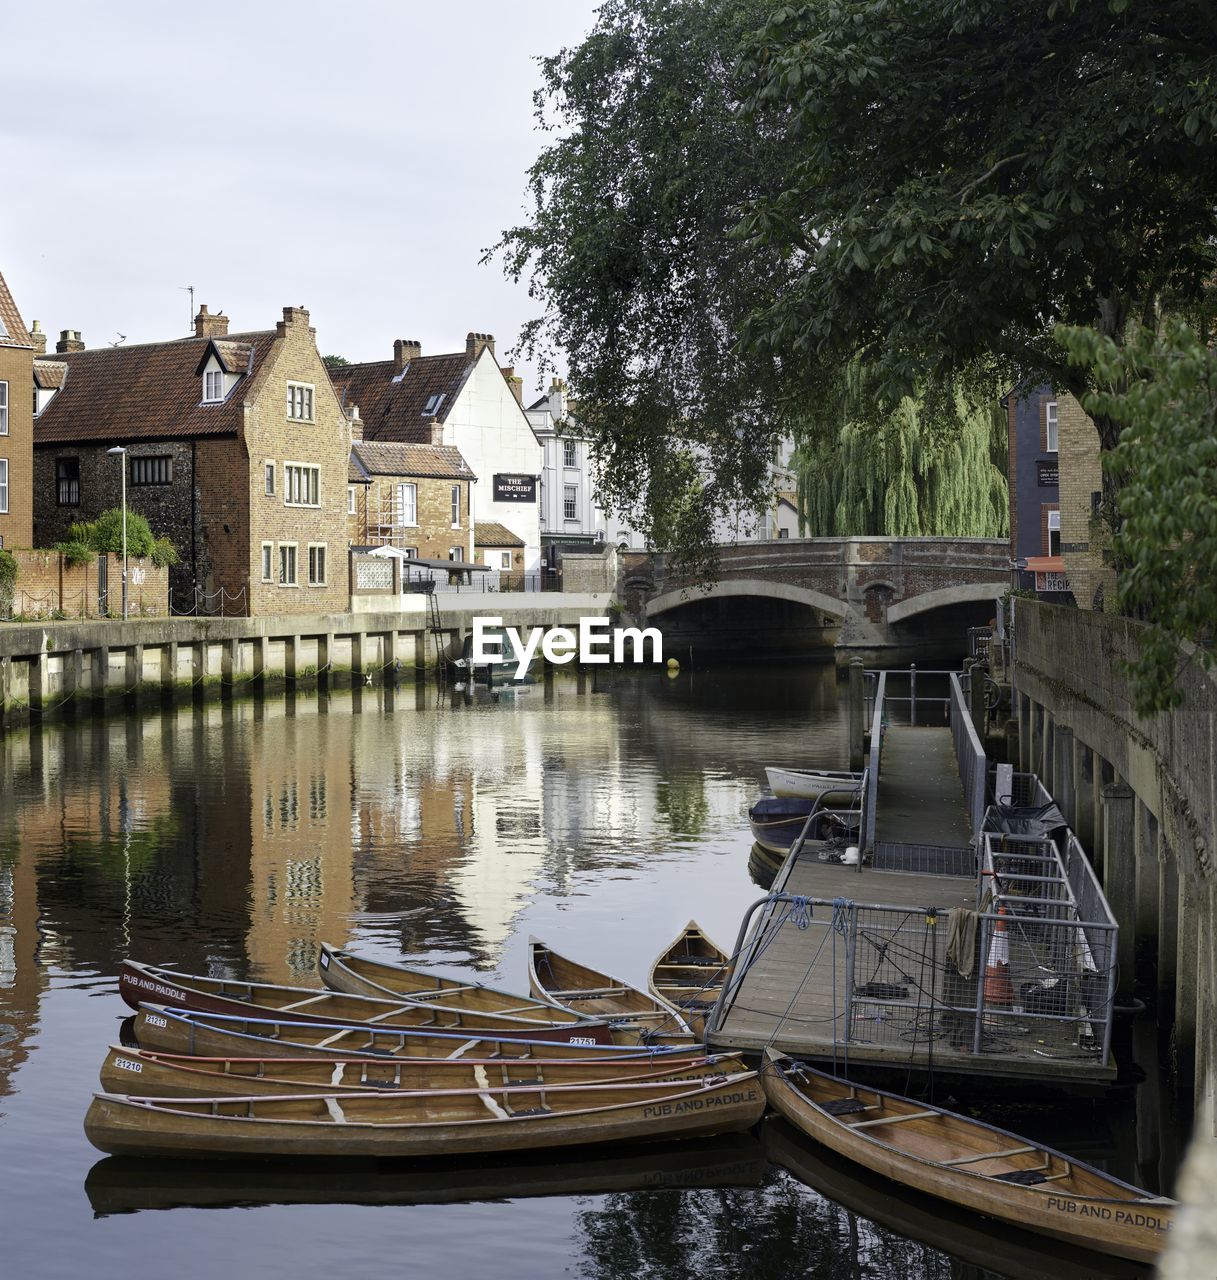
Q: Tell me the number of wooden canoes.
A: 8